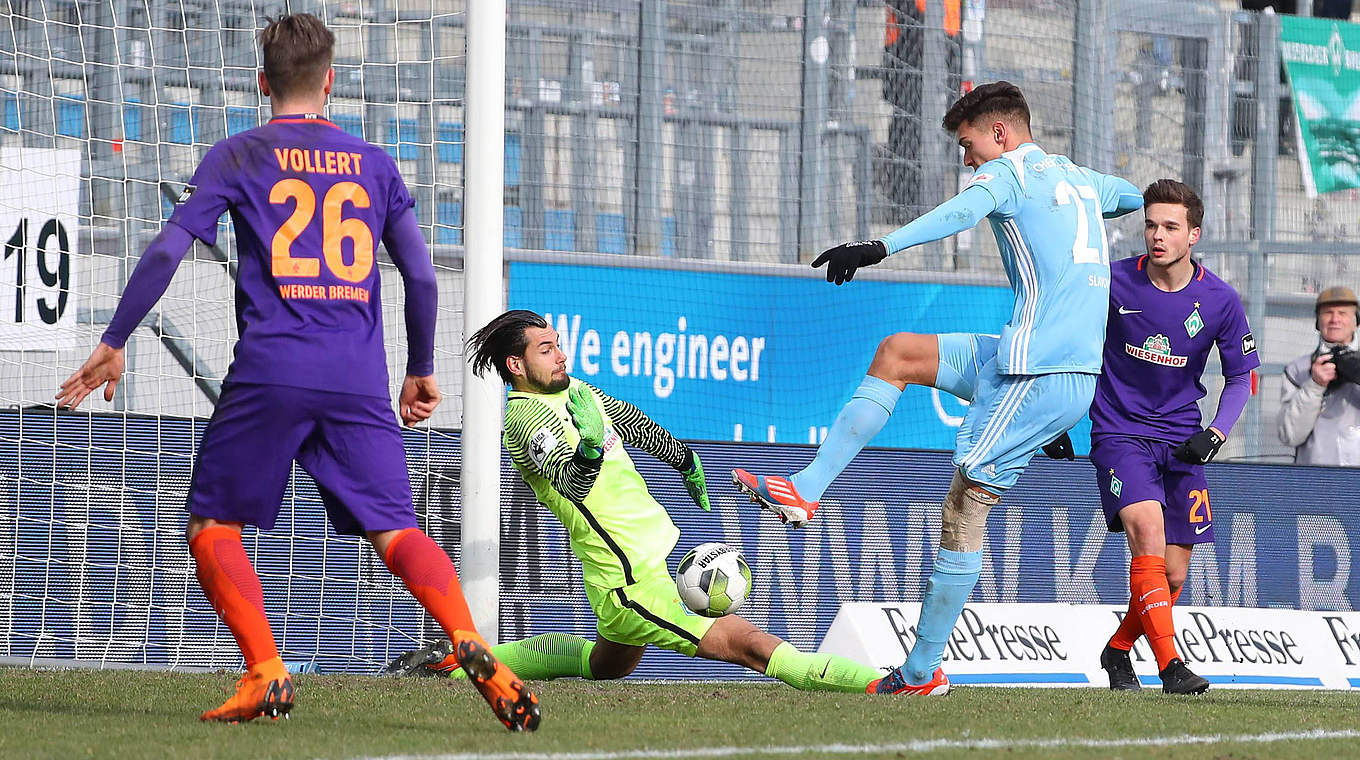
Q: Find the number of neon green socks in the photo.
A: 2